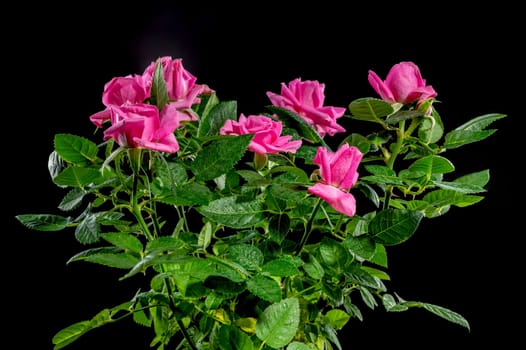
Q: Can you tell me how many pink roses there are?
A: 7